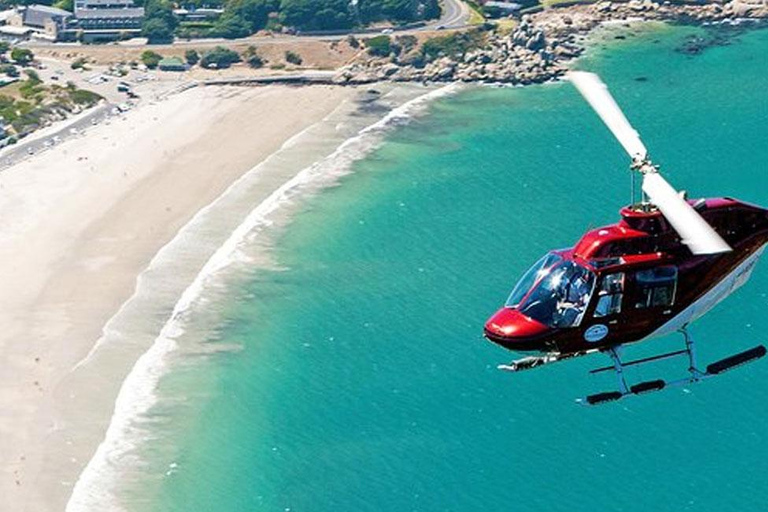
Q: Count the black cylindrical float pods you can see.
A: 3